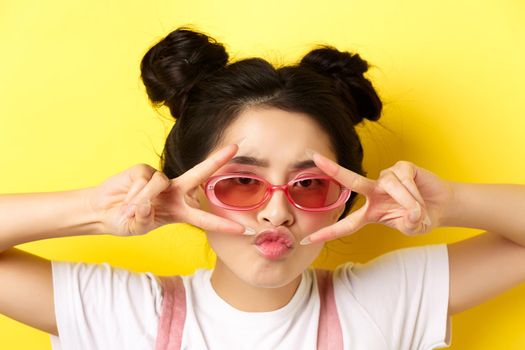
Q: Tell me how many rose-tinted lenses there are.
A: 2